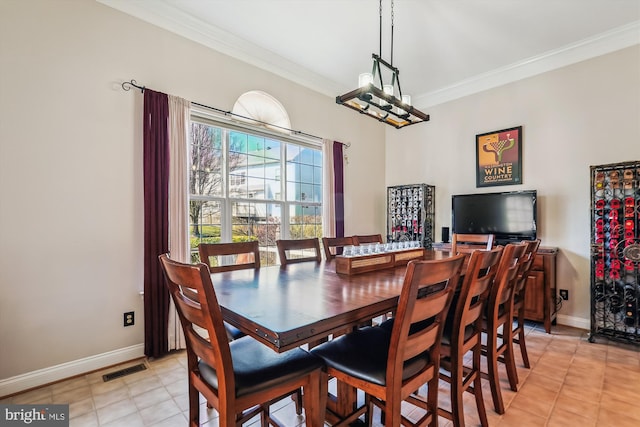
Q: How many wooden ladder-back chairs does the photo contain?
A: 10